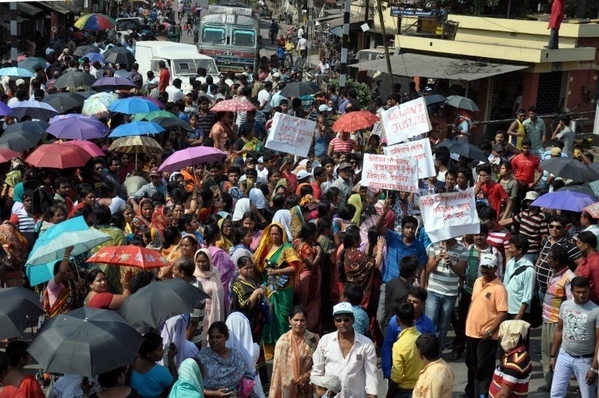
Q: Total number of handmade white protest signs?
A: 5